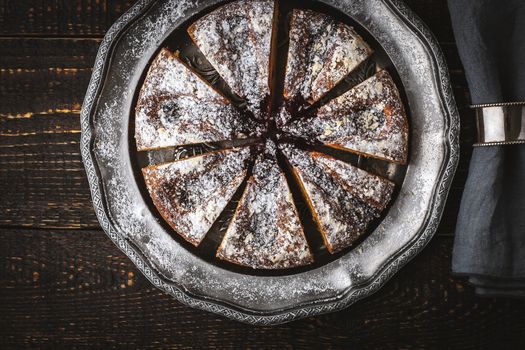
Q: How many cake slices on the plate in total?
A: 7